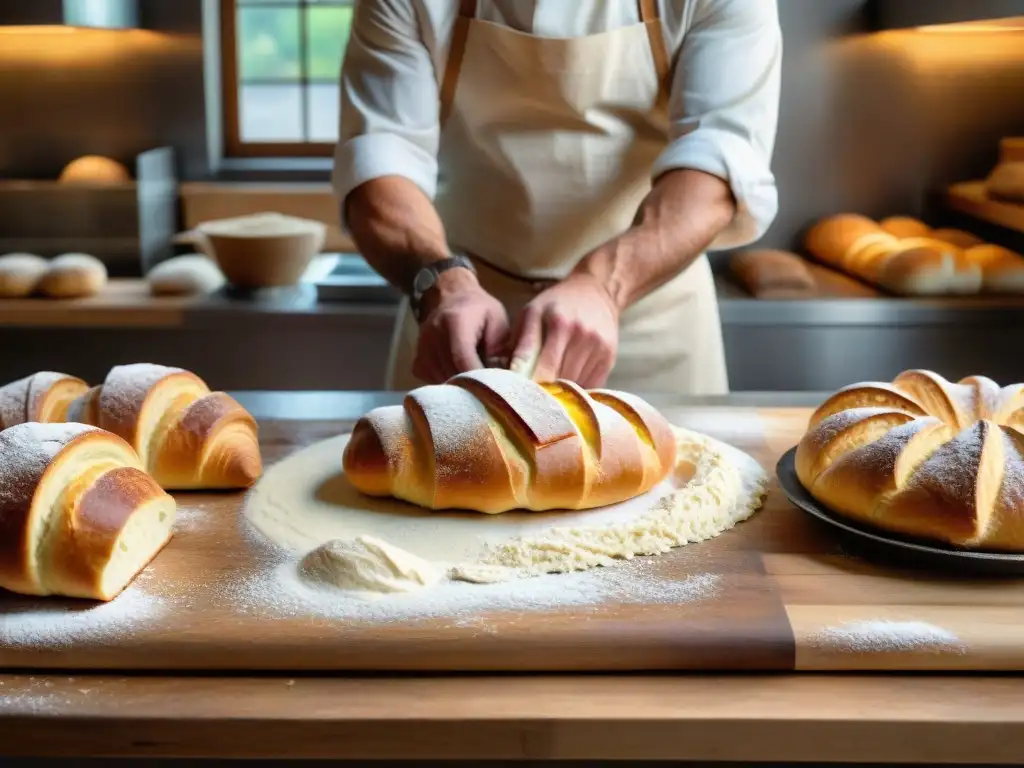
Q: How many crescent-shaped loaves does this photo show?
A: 3